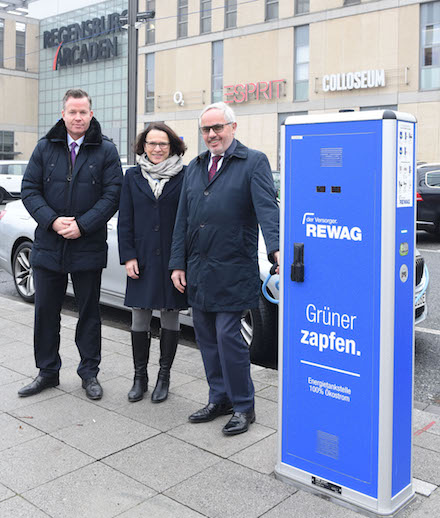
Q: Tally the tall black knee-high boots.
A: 2